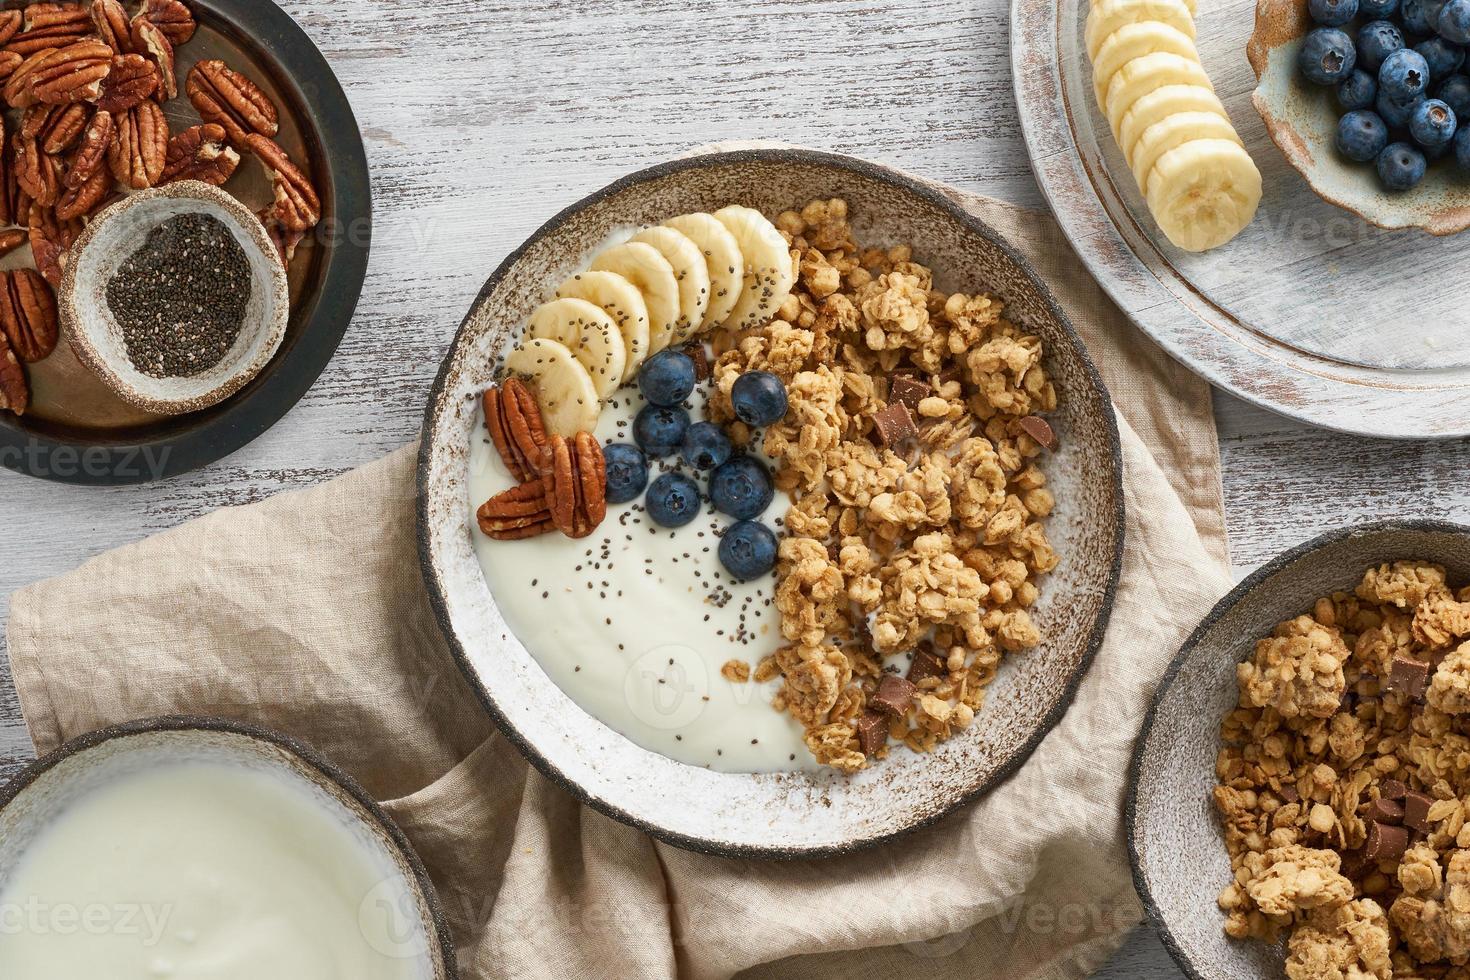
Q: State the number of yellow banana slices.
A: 14